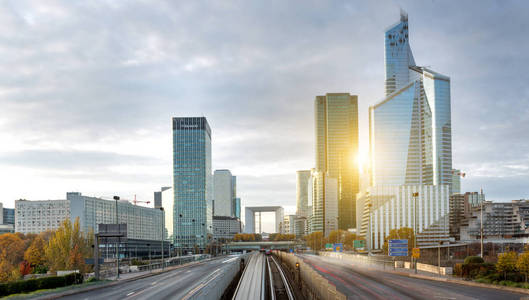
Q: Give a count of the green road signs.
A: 2